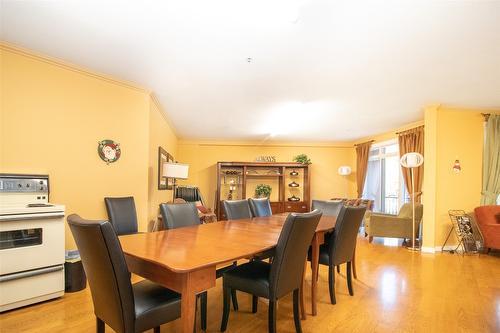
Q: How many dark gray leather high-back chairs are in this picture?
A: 8